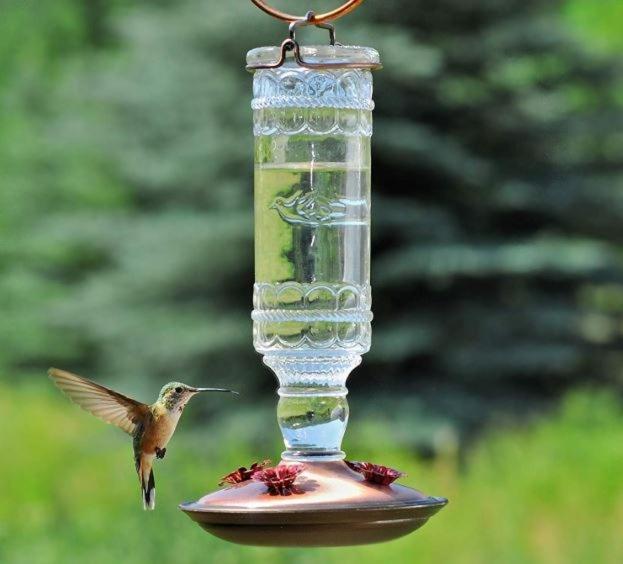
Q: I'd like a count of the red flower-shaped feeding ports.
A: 3